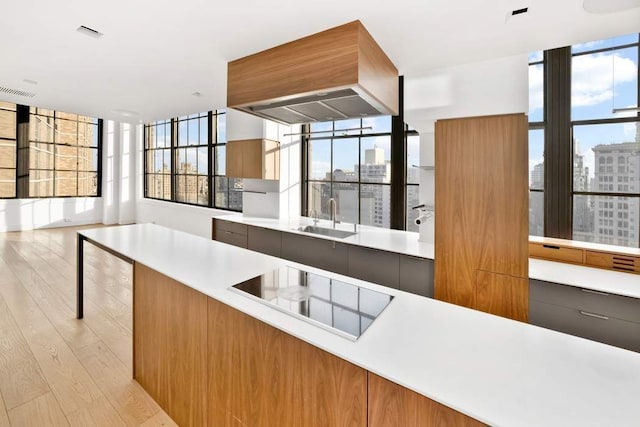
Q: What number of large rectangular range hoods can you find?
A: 1